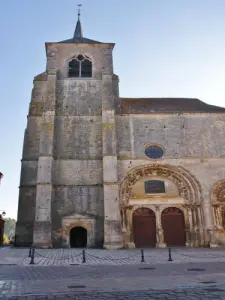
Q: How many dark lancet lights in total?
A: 2